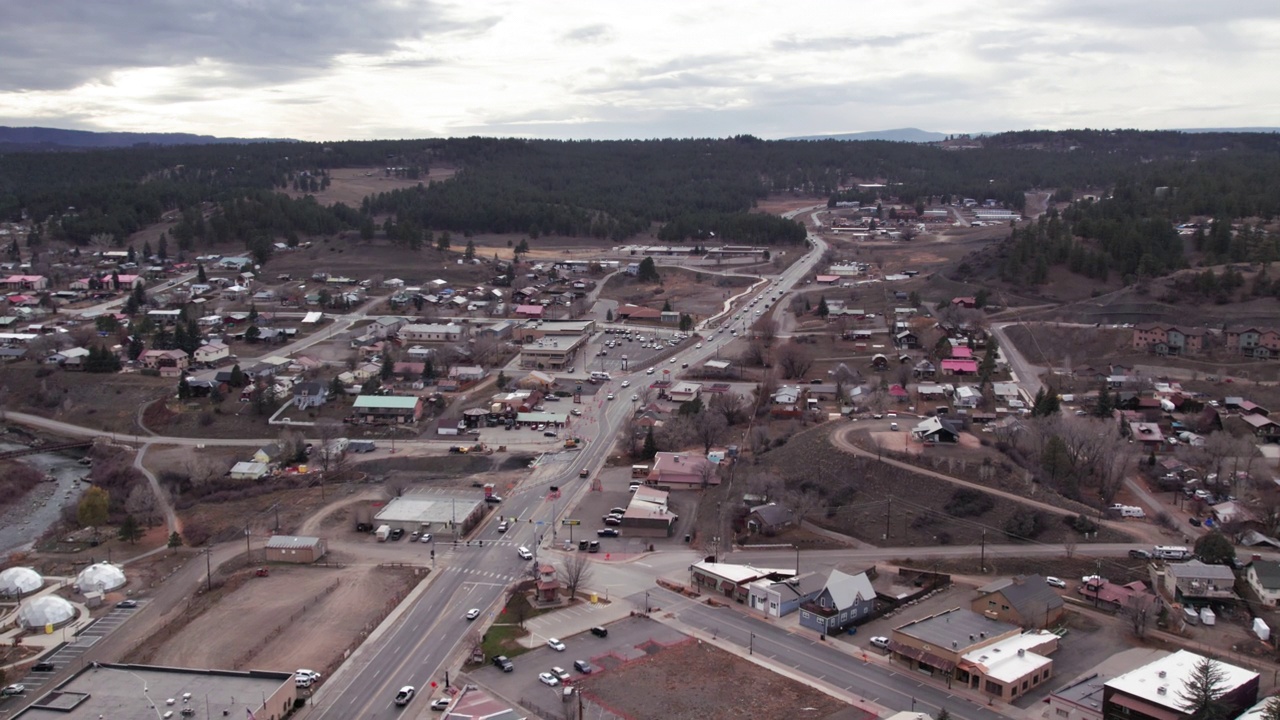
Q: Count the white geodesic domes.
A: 3